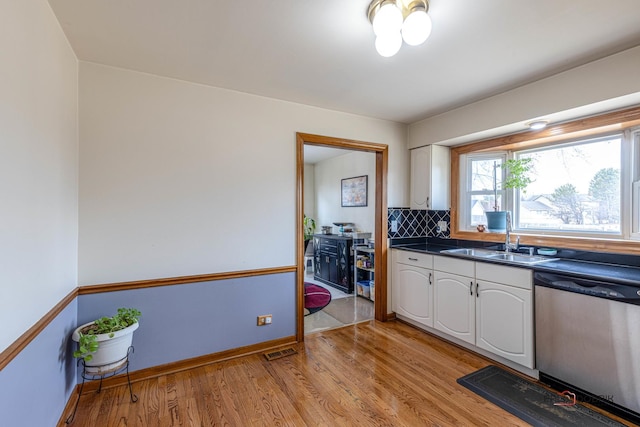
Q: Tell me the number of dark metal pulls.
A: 5